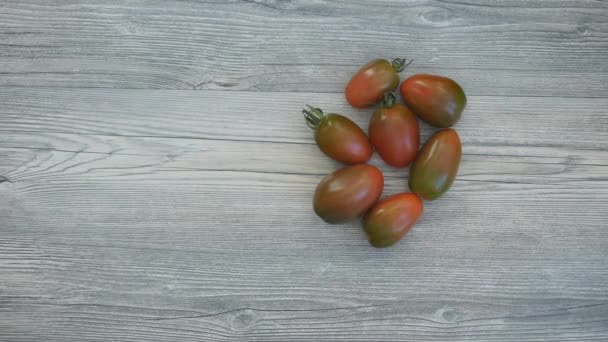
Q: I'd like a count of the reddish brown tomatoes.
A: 7